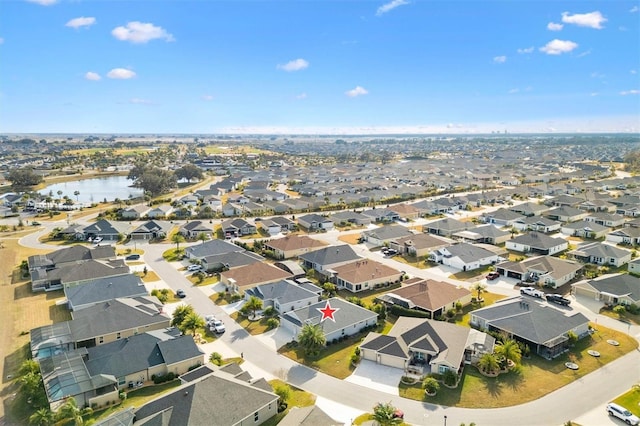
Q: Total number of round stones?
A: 3